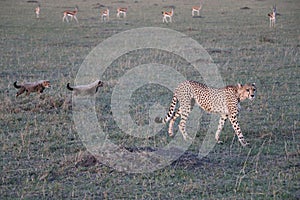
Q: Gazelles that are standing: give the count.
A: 7